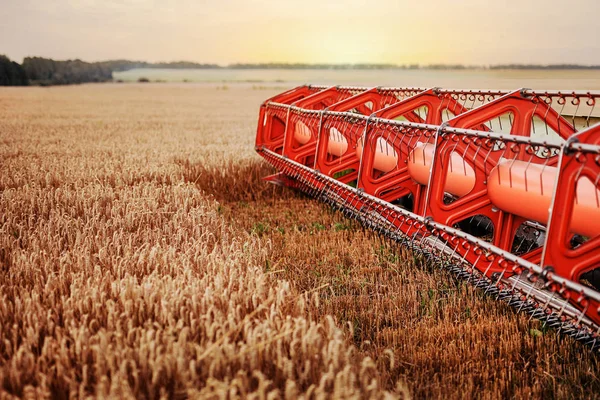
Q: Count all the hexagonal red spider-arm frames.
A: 6